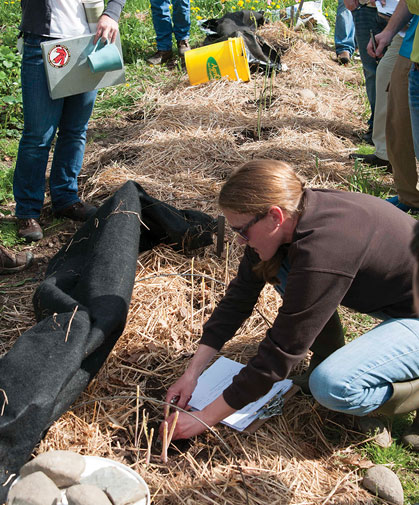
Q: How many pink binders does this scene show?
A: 0